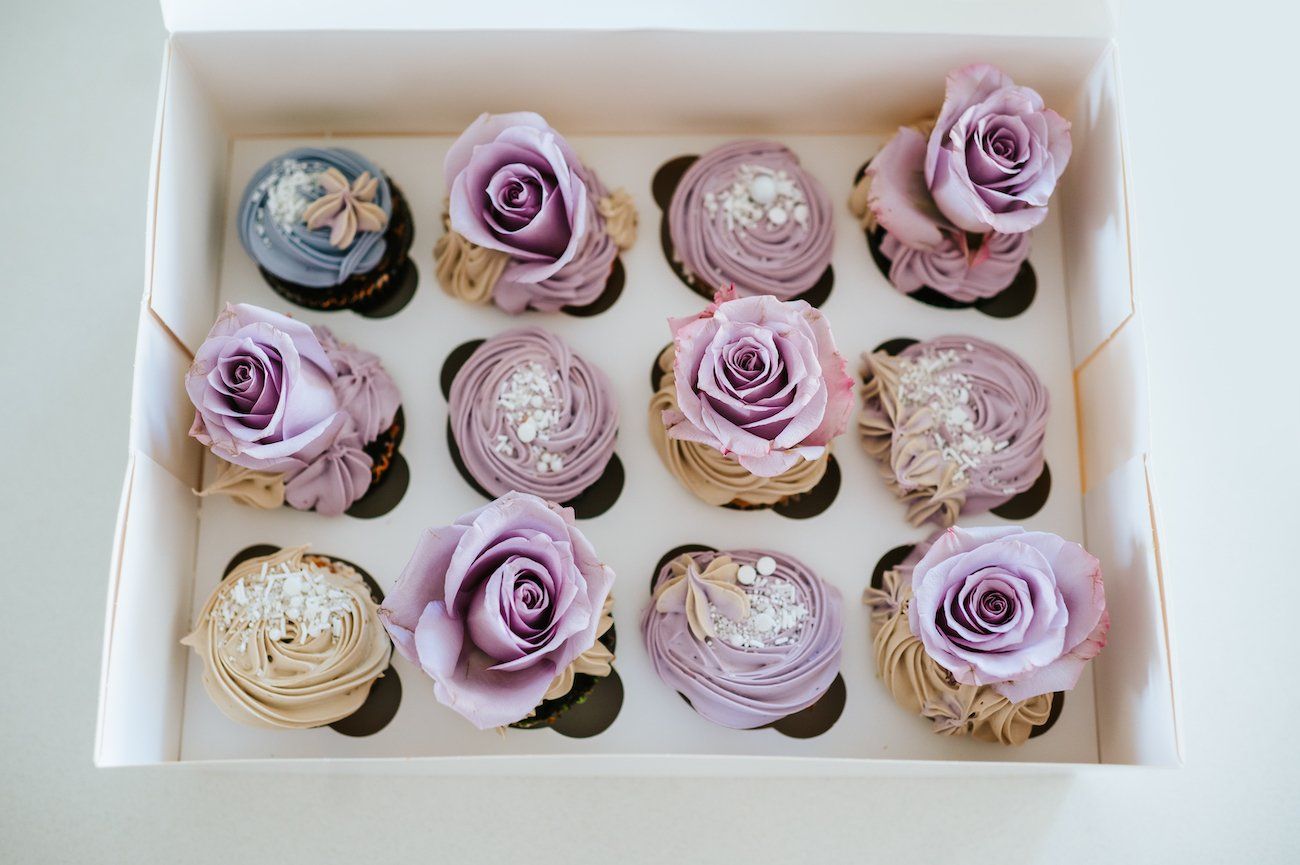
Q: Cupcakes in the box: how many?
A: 12